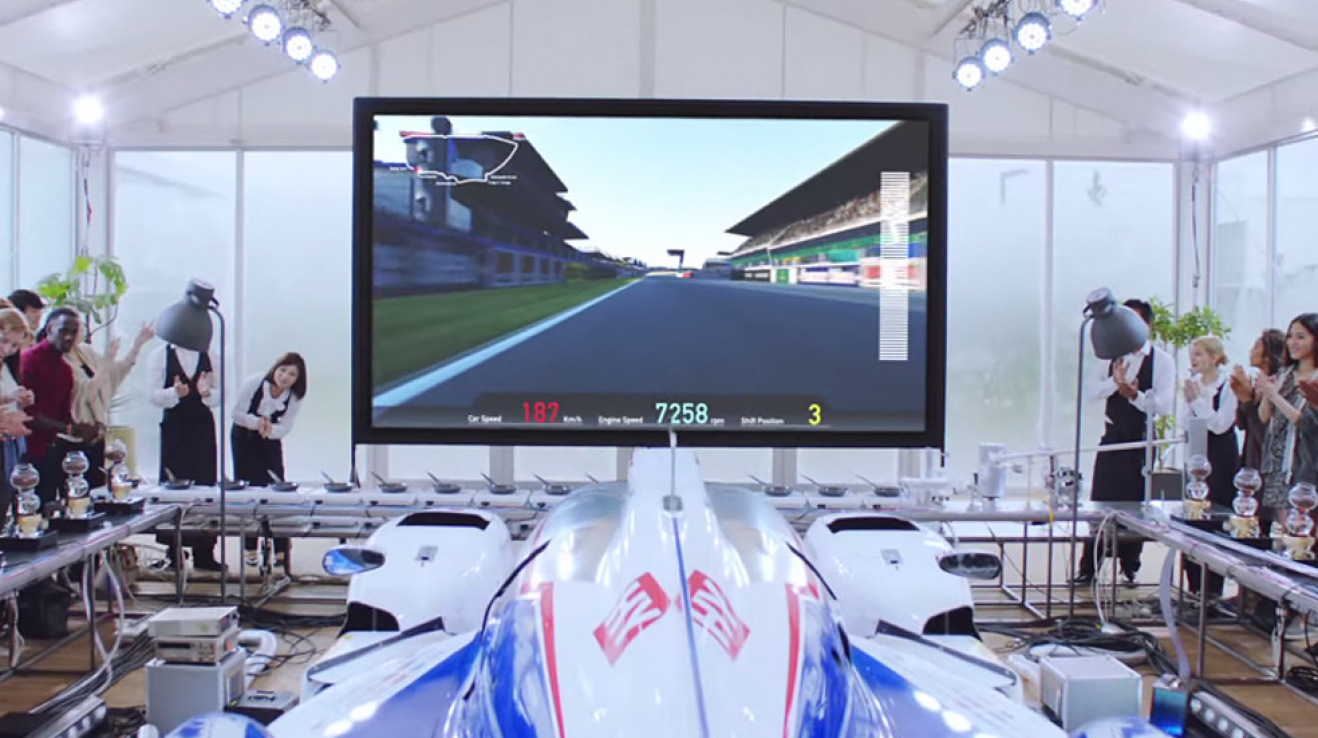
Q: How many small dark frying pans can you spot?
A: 11